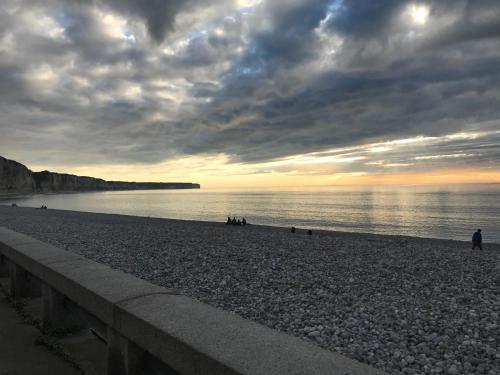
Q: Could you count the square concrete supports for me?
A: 3